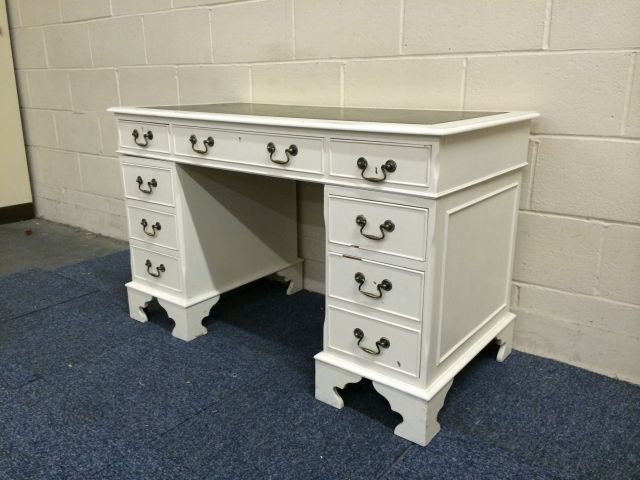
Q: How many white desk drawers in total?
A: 9